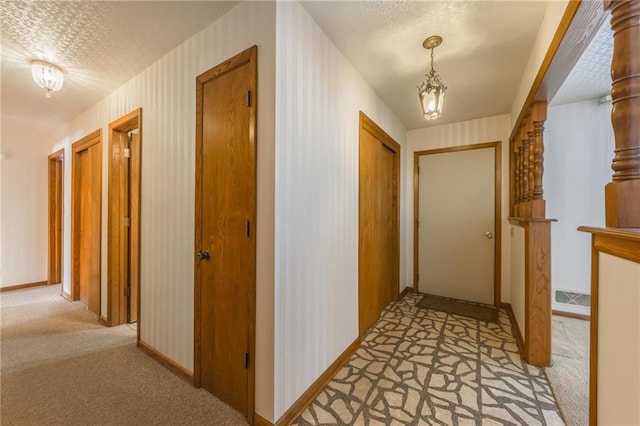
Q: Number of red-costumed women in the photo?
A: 0